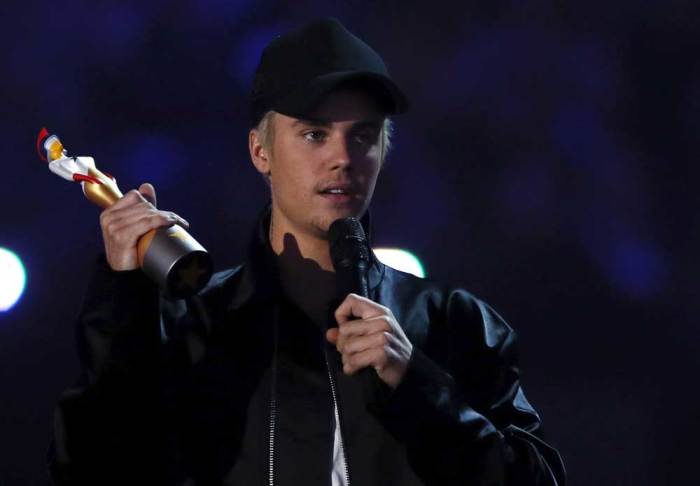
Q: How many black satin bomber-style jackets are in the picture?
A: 1